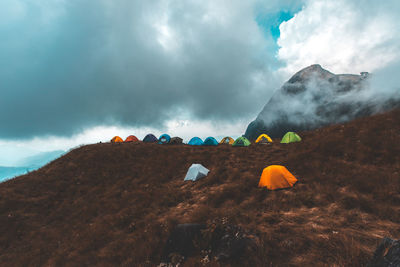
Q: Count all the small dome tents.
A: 13